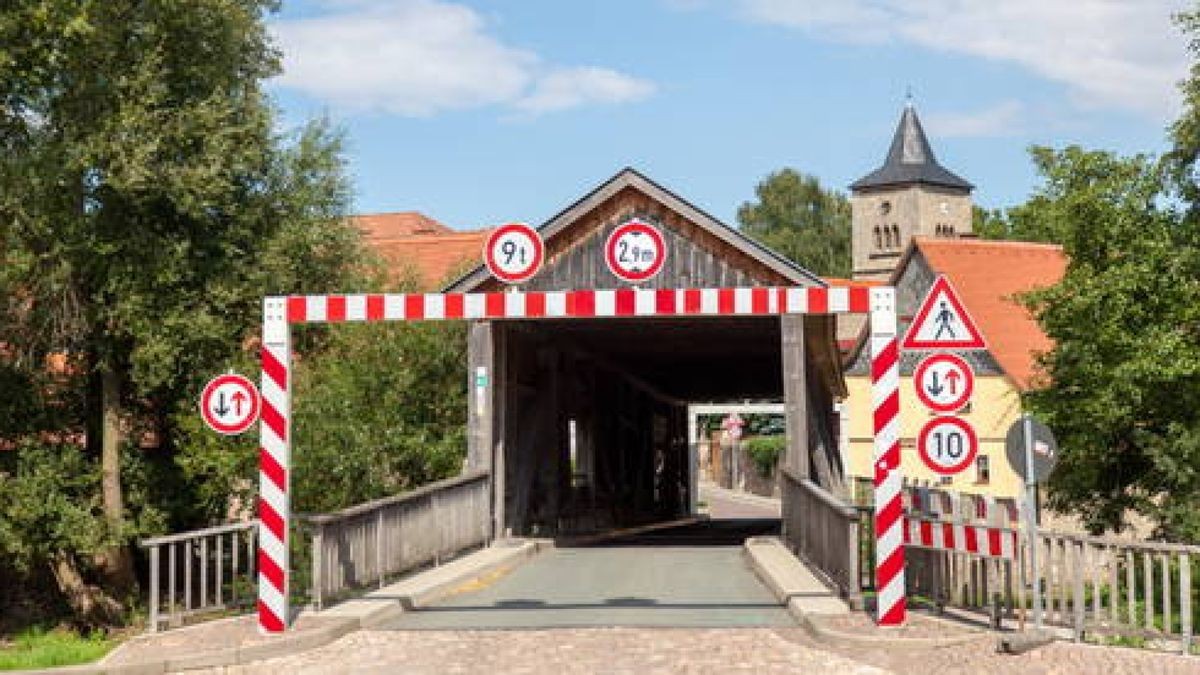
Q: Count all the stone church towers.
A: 1